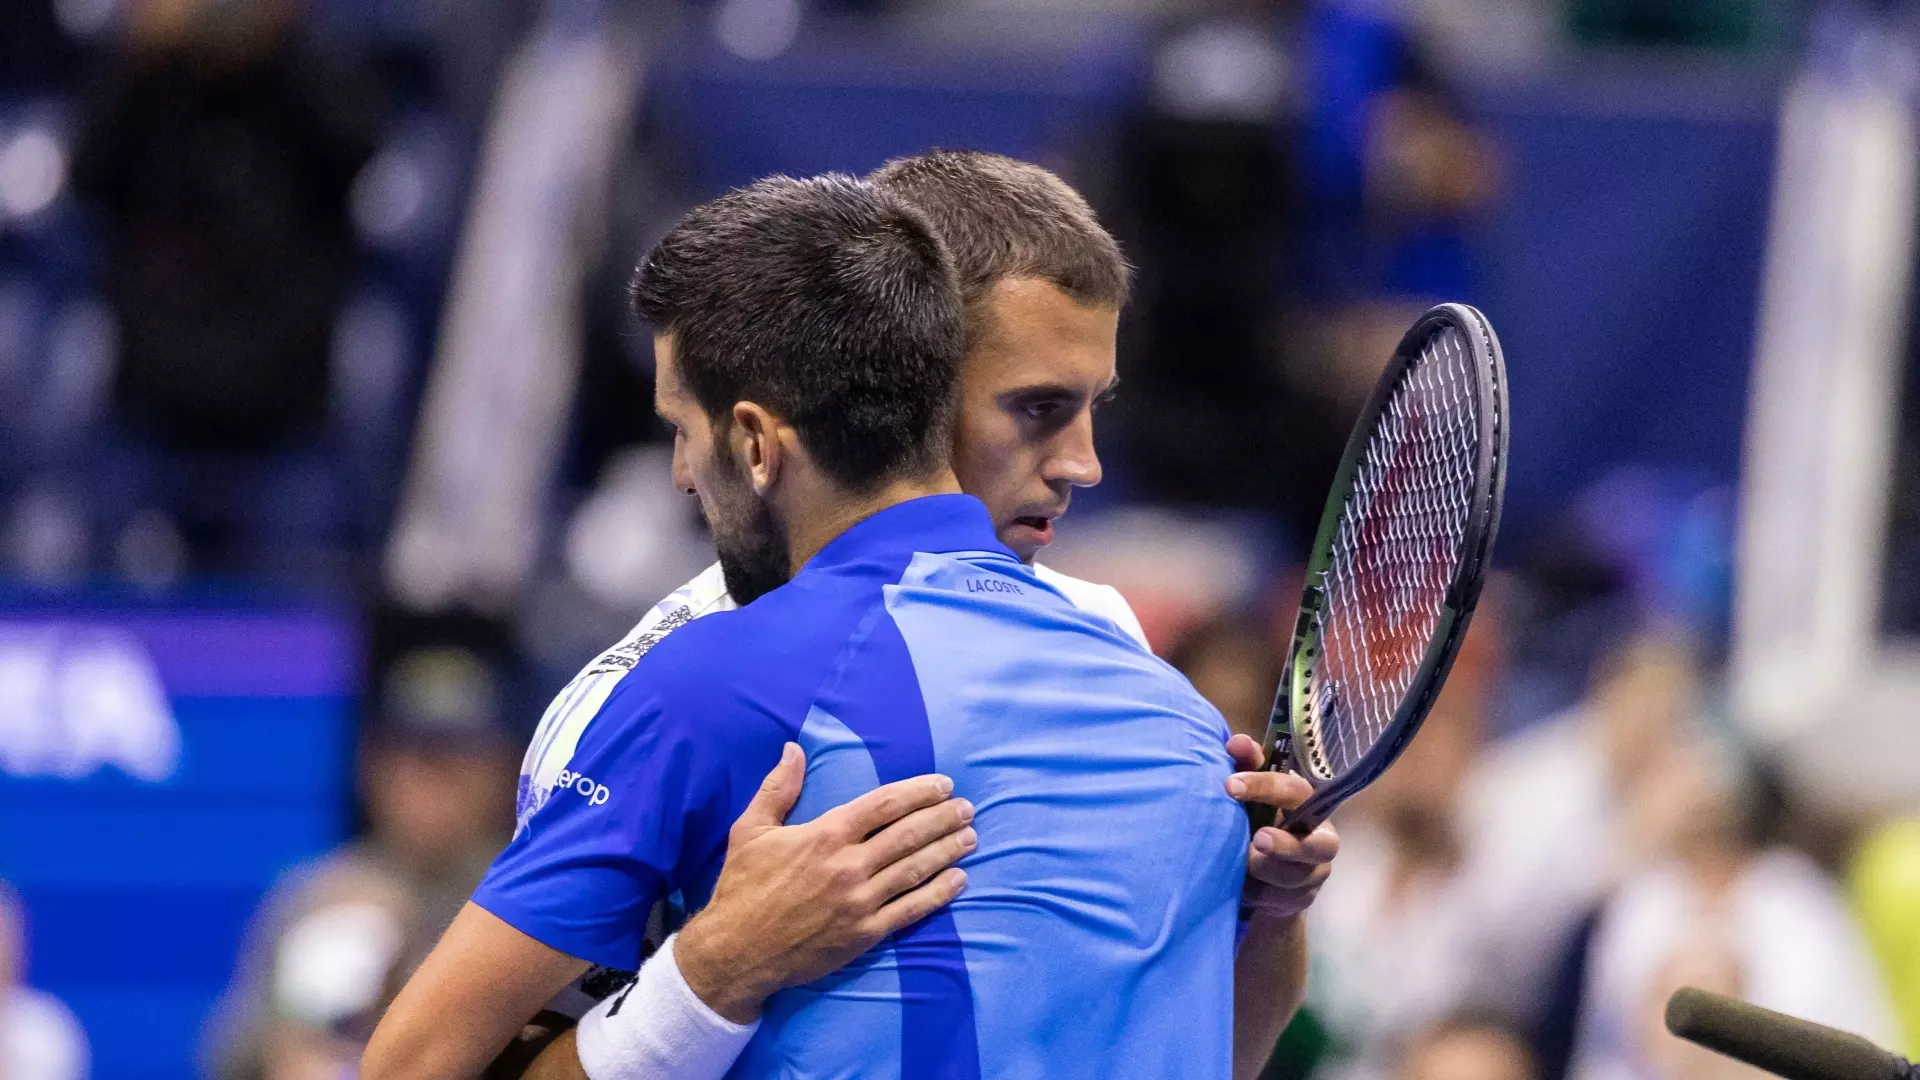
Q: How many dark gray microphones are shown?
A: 1